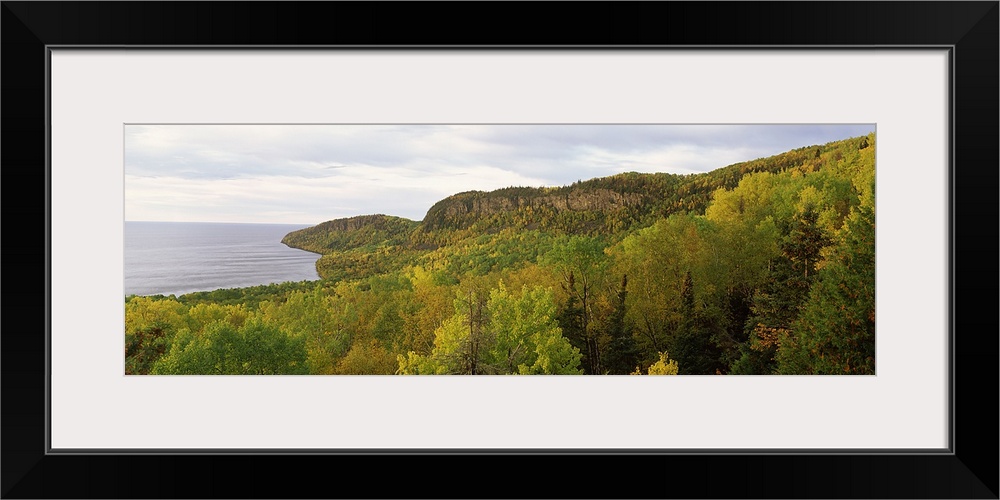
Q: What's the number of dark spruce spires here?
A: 3